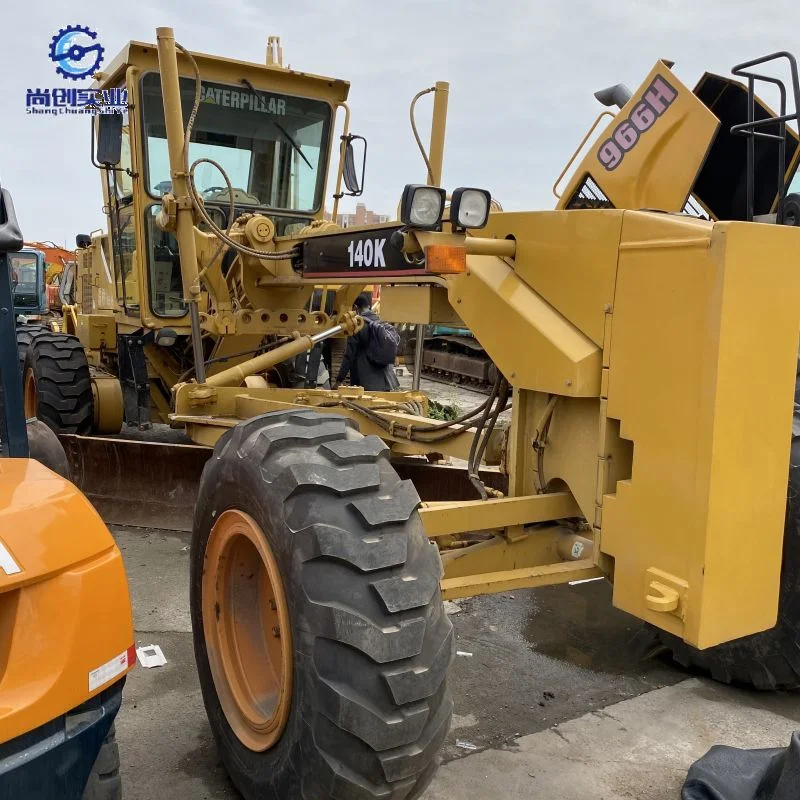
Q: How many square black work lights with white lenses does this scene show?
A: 2